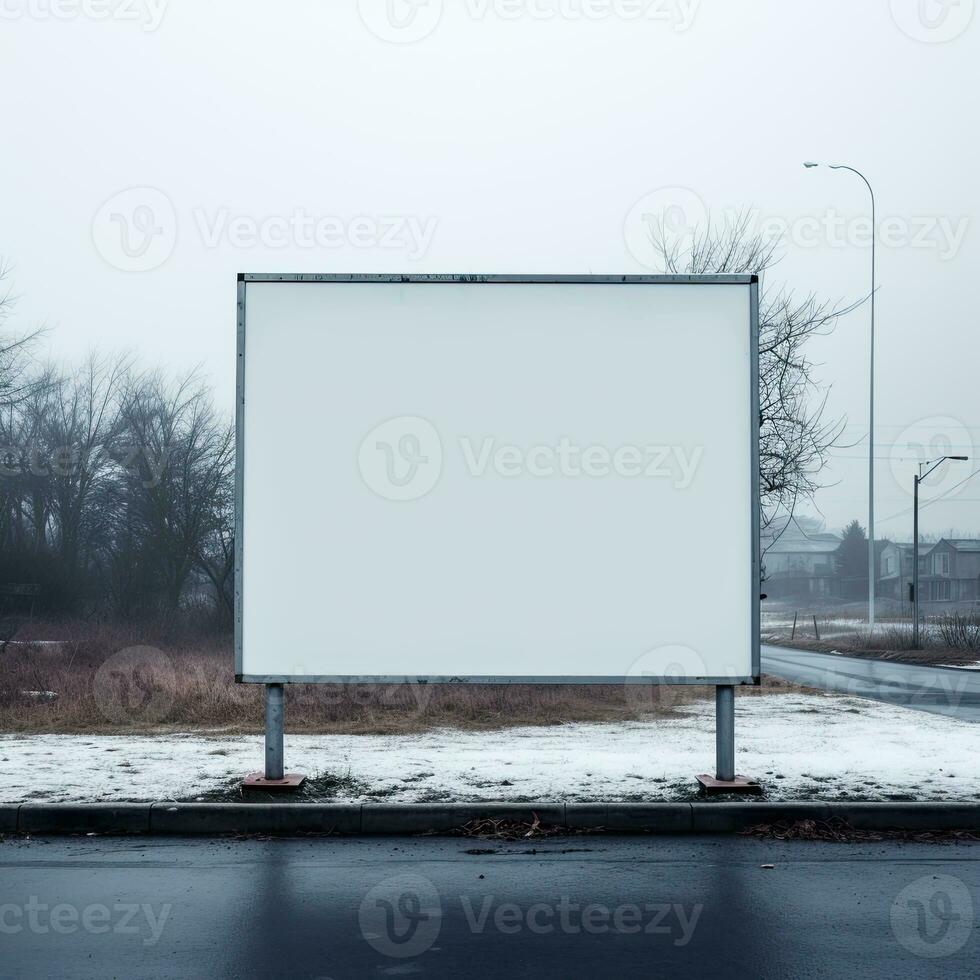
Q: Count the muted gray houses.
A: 3